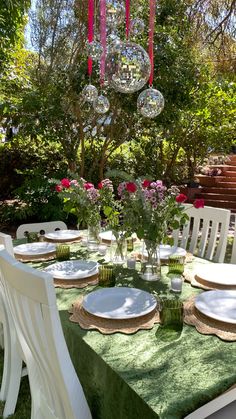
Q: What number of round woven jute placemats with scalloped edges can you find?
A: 8